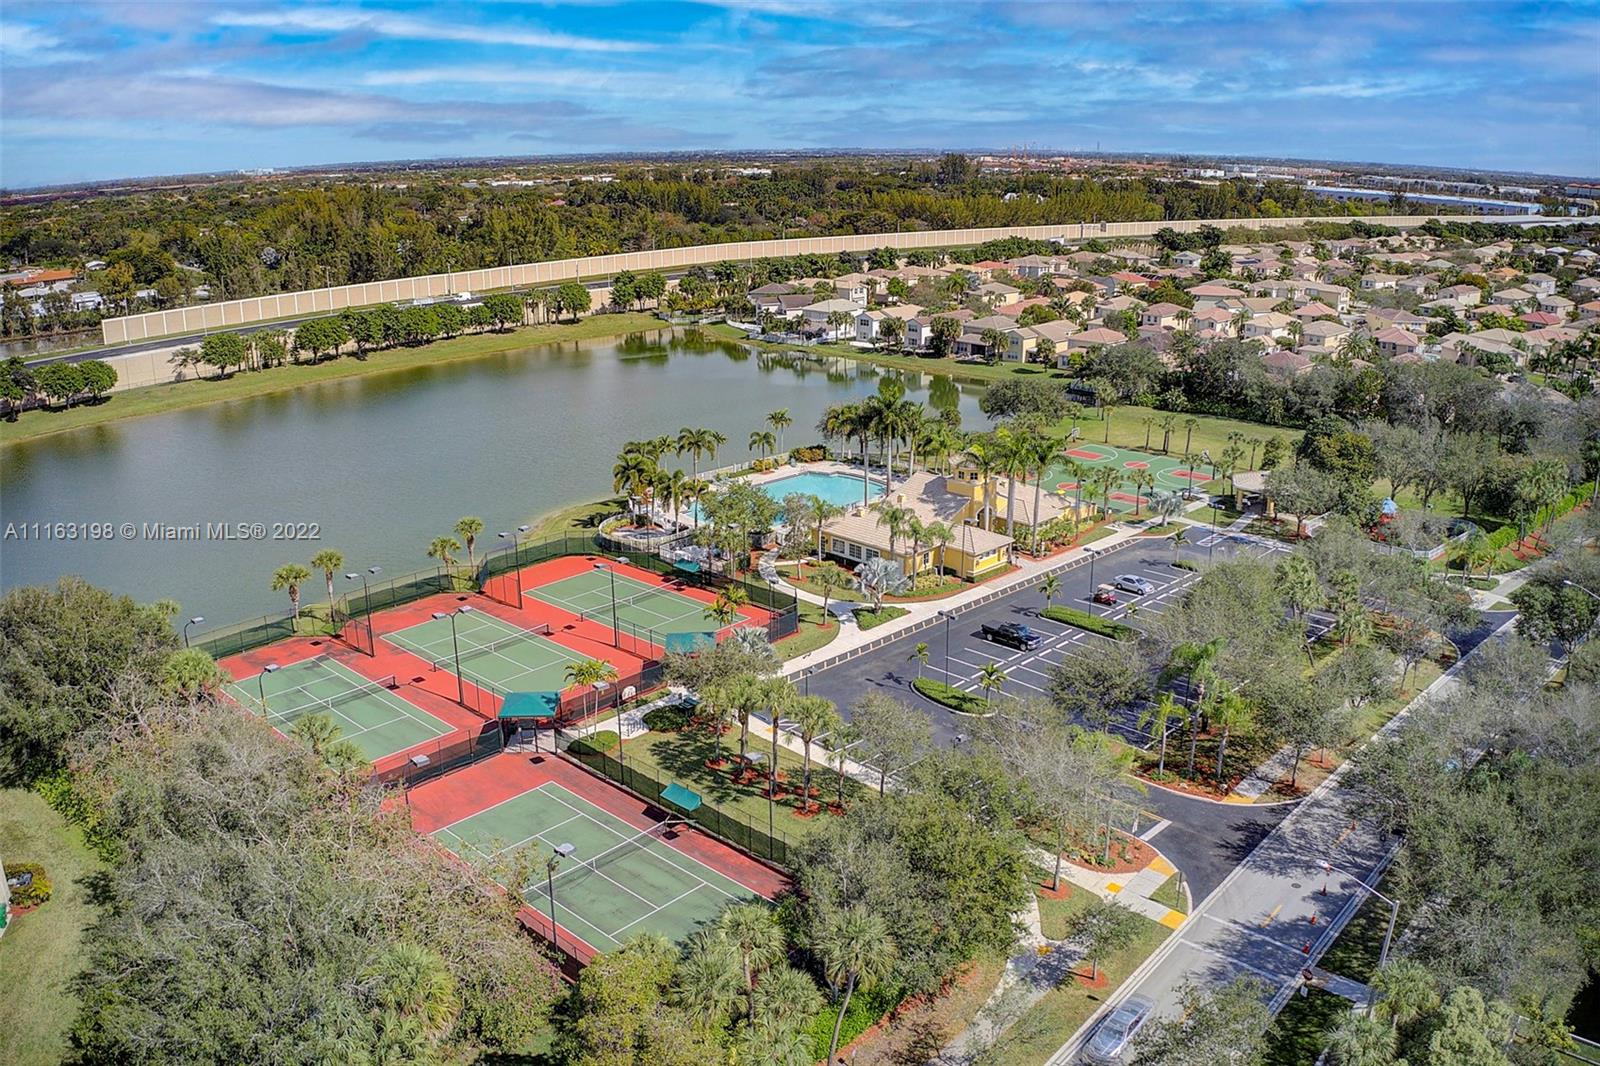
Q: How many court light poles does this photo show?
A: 12